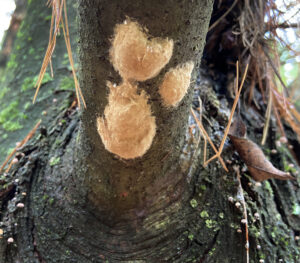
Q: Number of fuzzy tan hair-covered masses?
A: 3